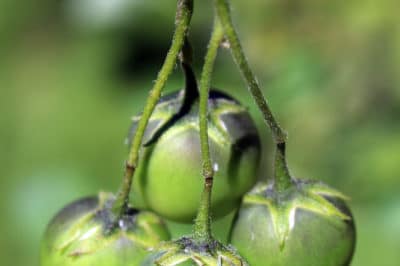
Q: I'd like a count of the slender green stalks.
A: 3